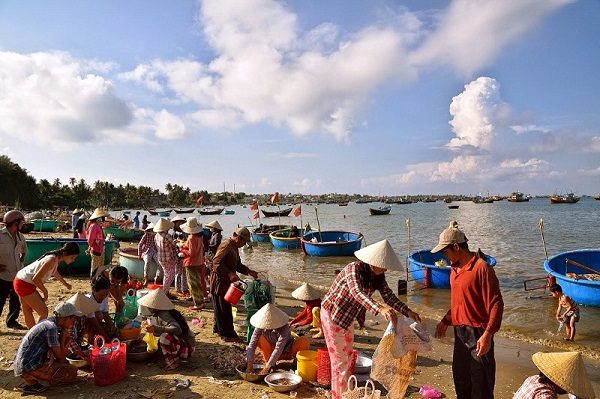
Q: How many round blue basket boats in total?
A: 5